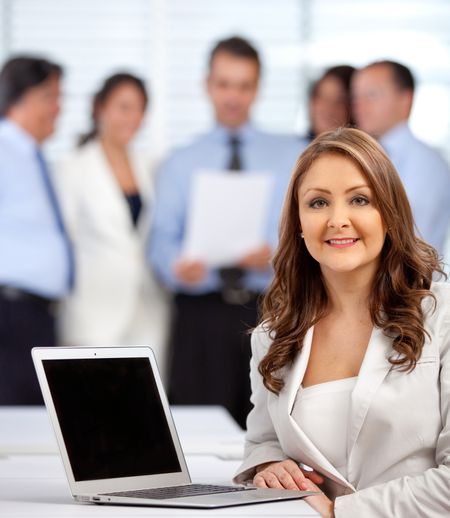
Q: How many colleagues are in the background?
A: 5